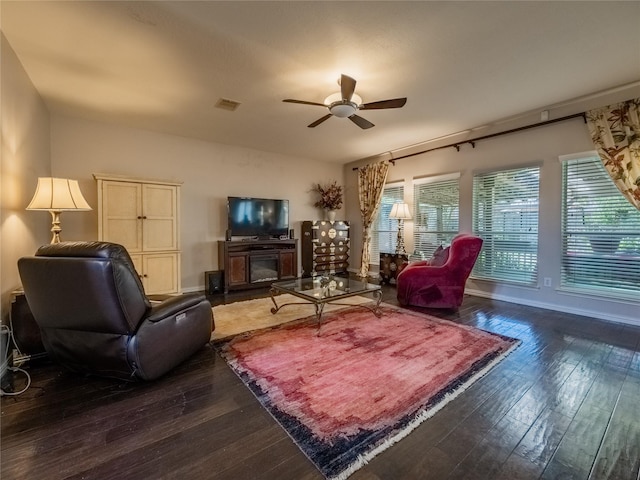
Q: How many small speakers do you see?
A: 2